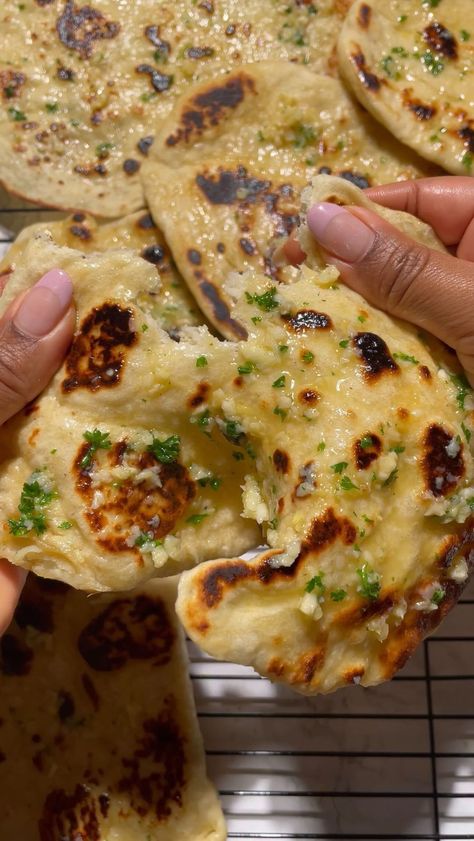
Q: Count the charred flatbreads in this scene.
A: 6